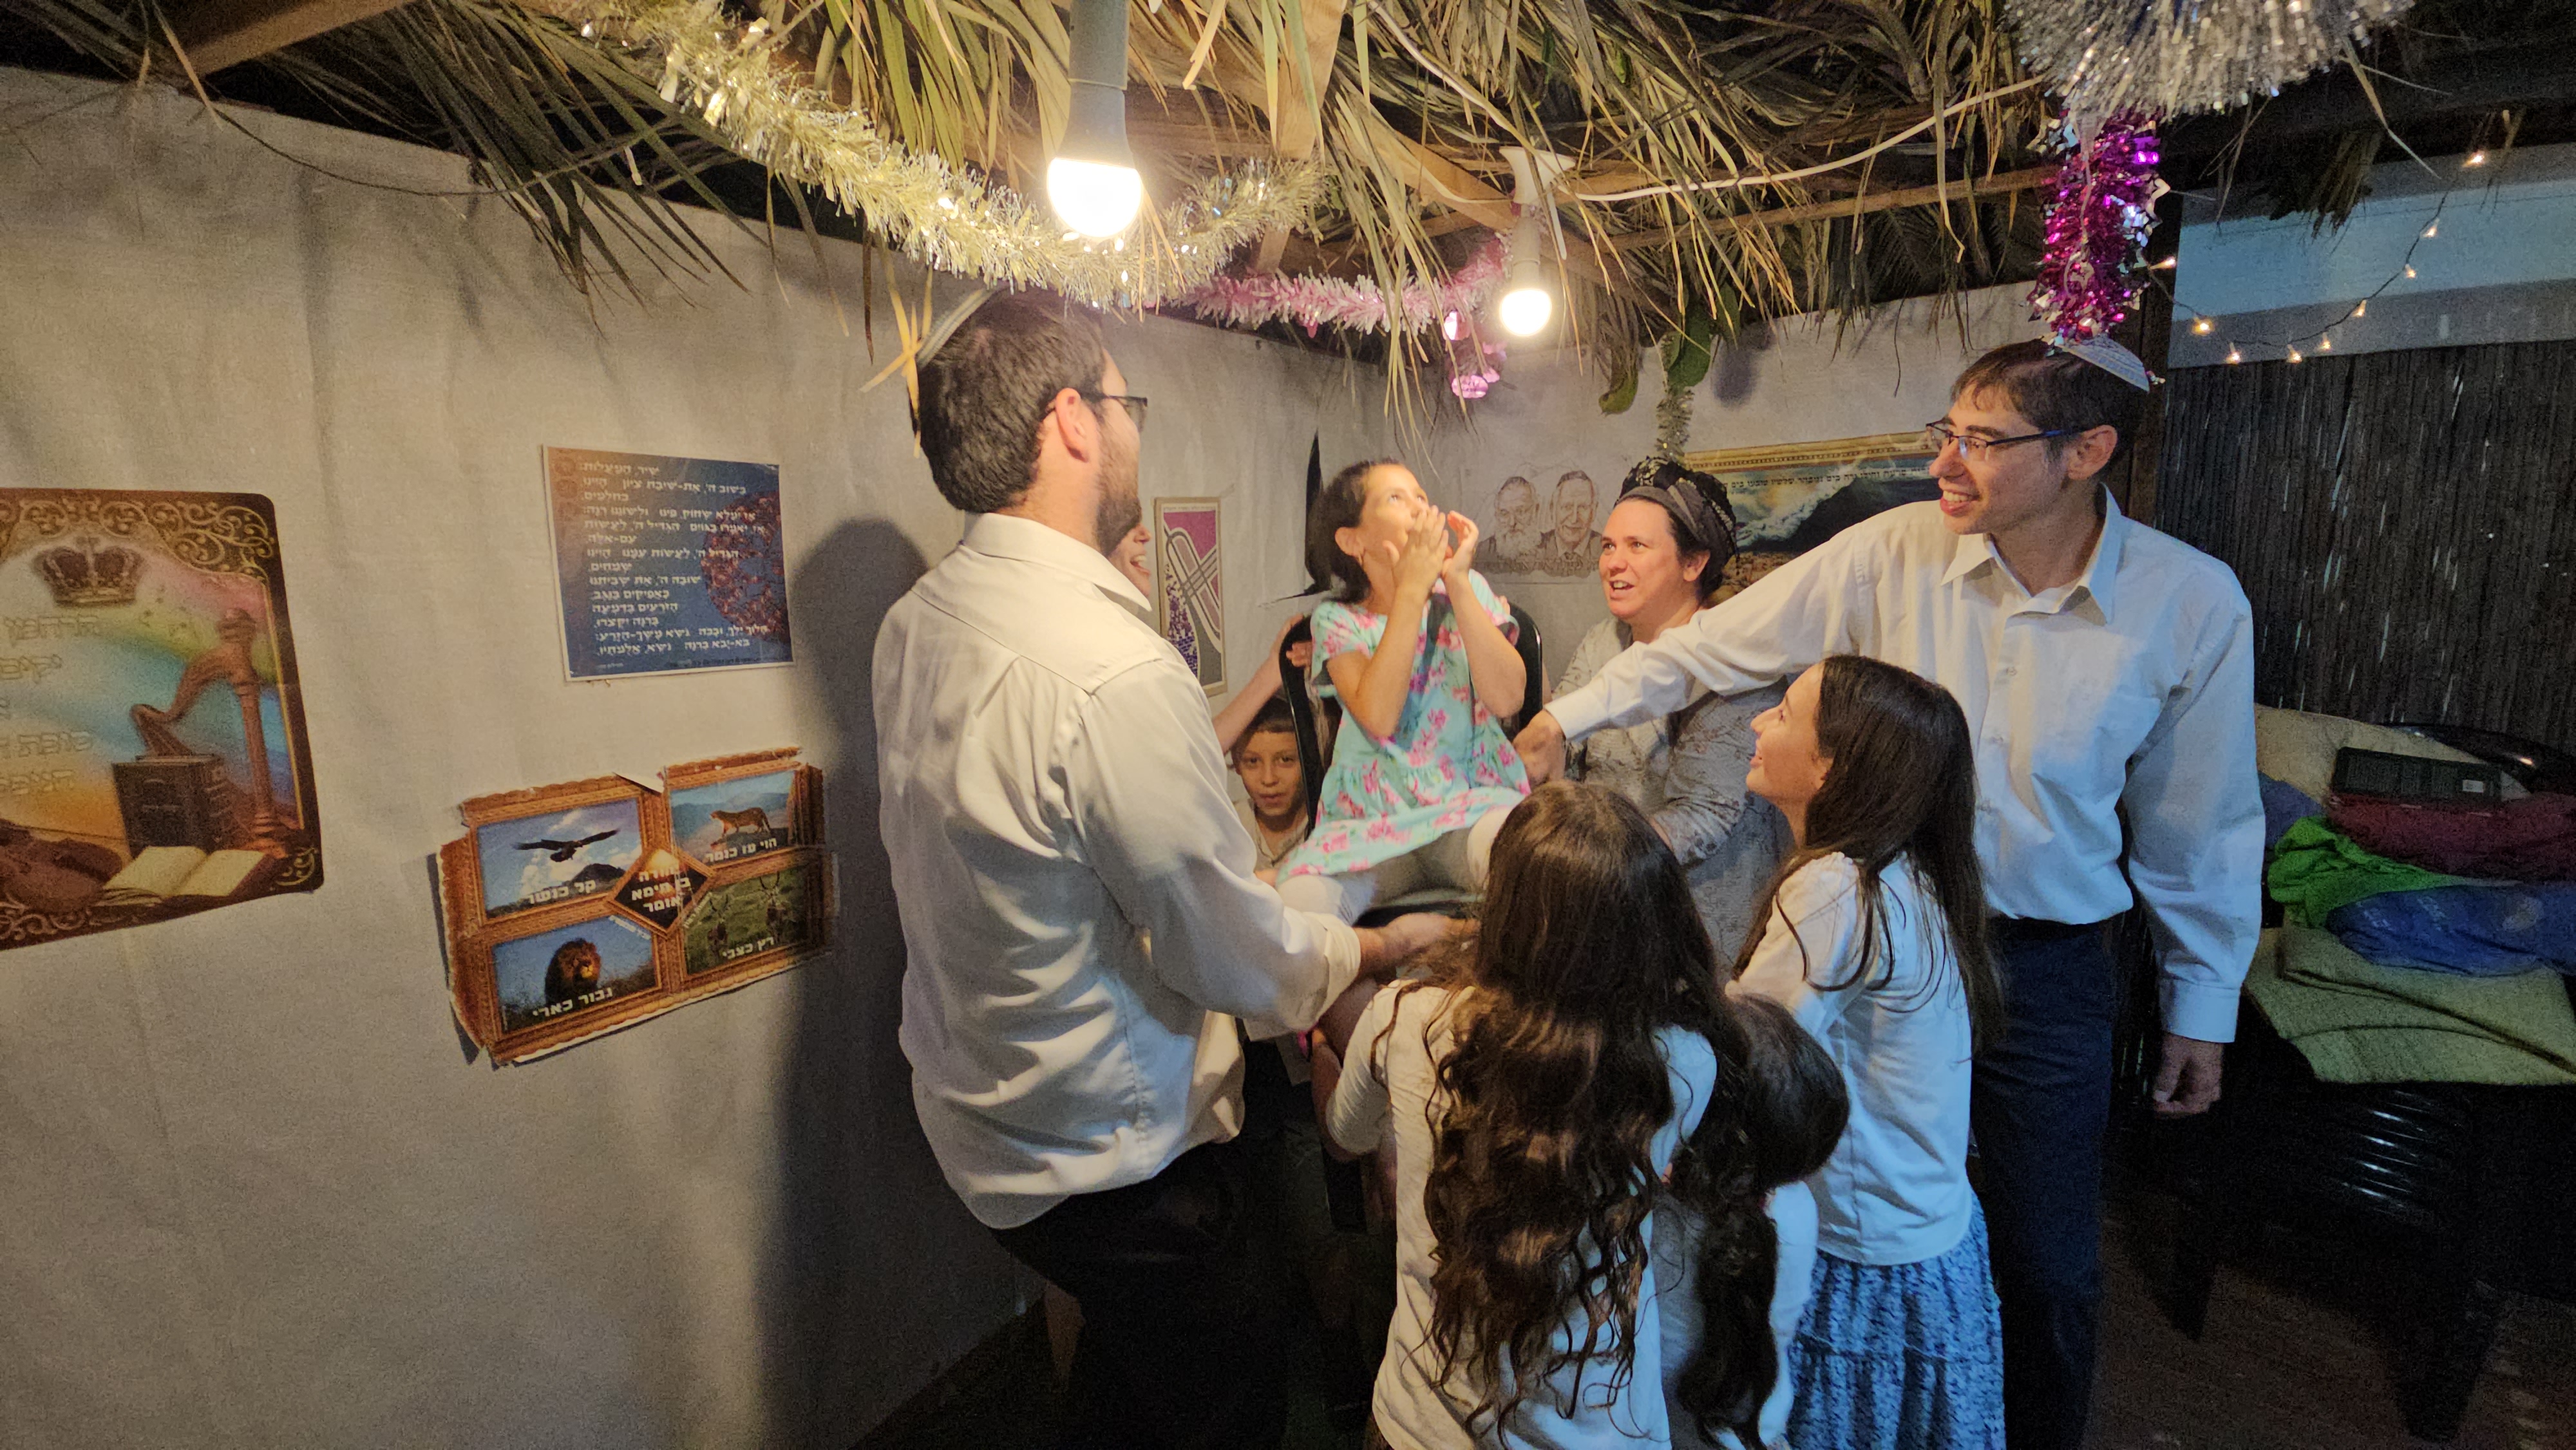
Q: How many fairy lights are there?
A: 9